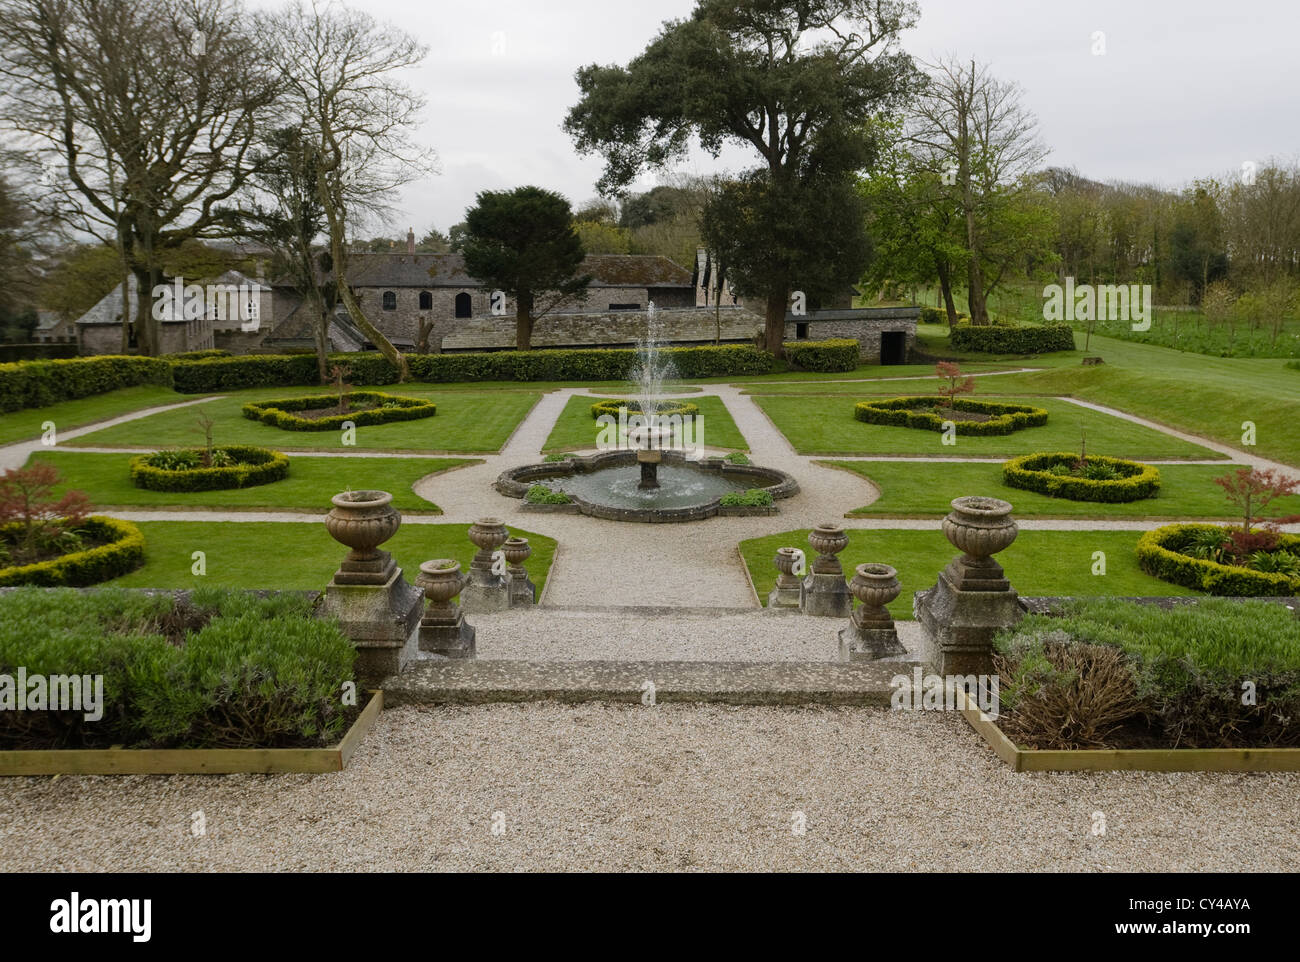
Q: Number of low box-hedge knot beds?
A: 7